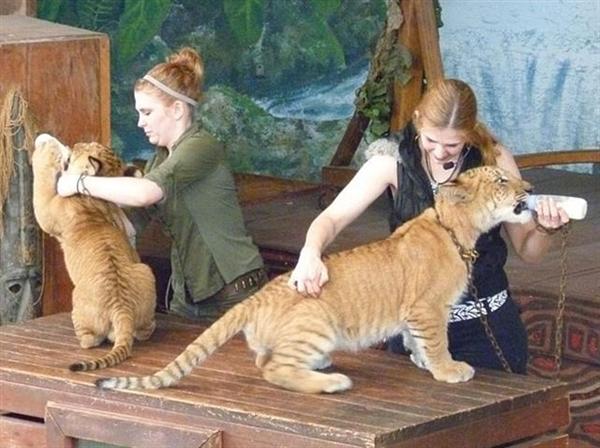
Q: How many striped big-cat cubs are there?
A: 2